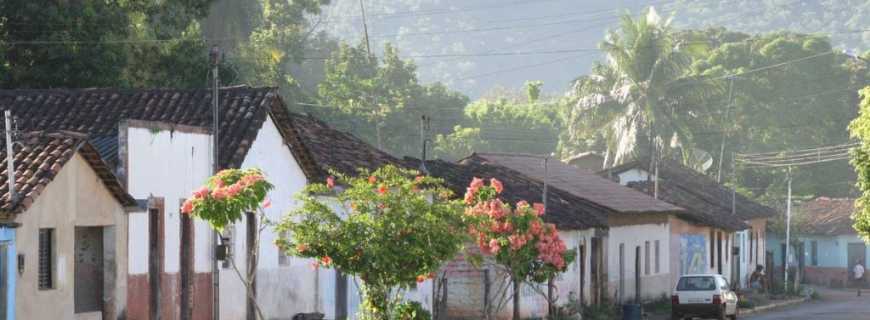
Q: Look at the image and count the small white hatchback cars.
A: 1